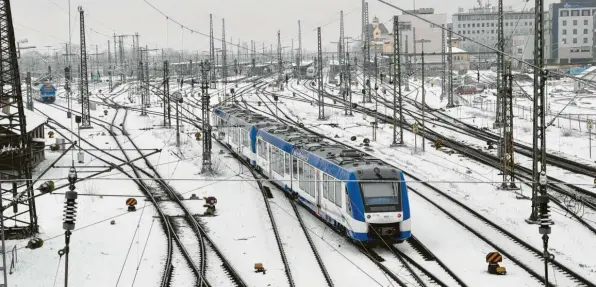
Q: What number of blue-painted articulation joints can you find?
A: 1